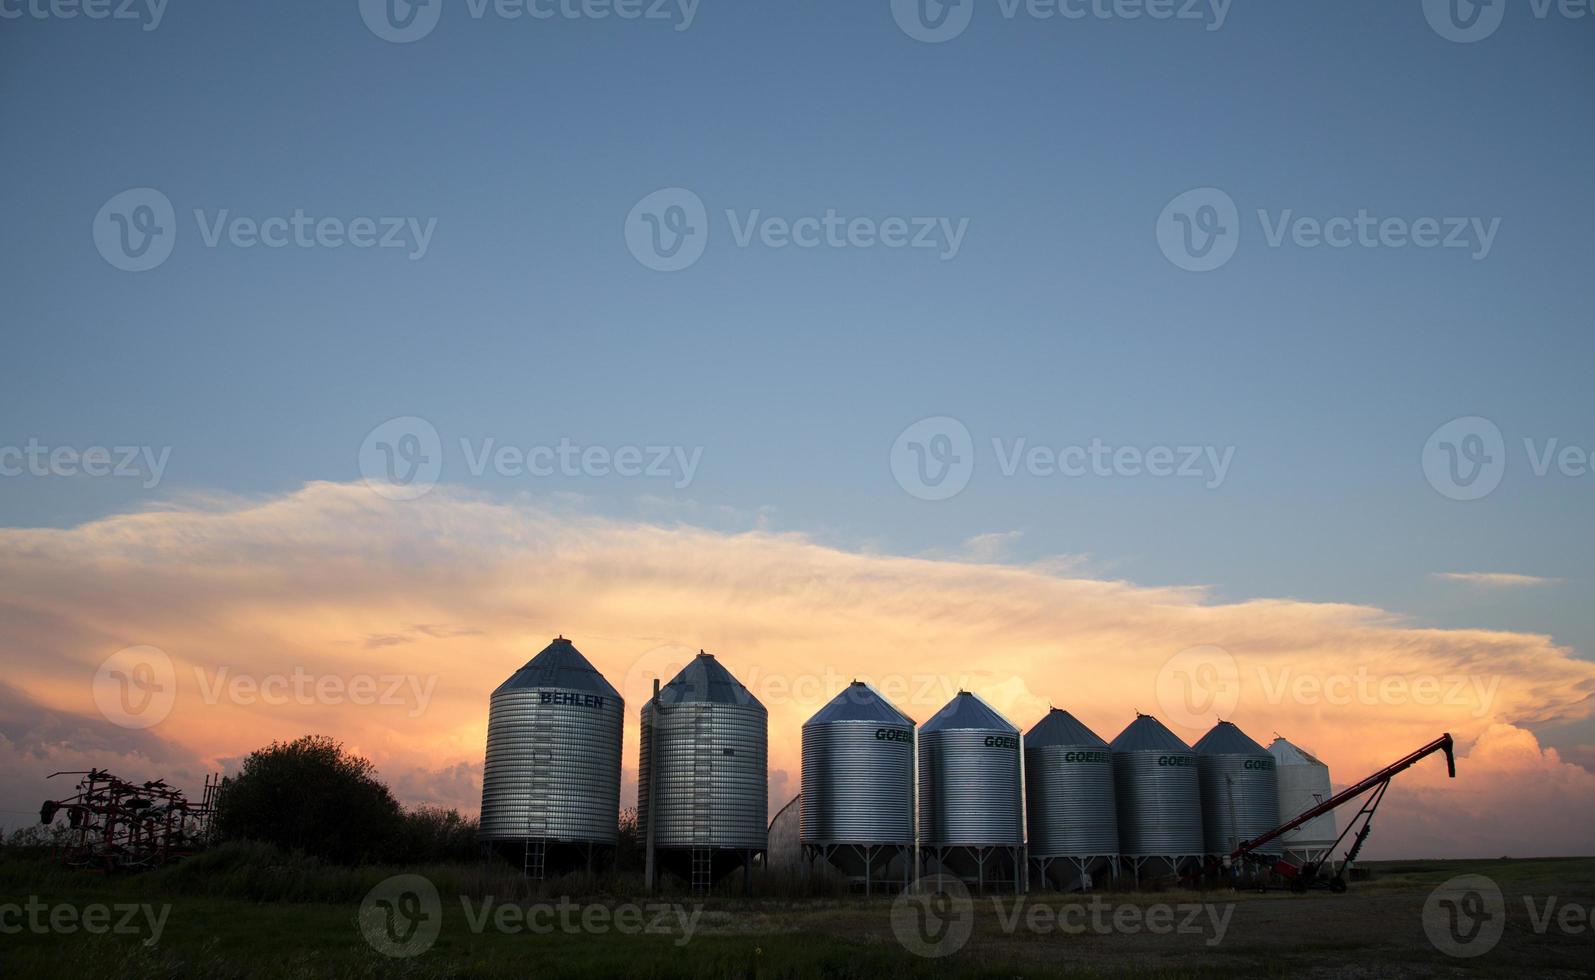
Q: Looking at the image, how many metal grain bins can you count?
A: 8